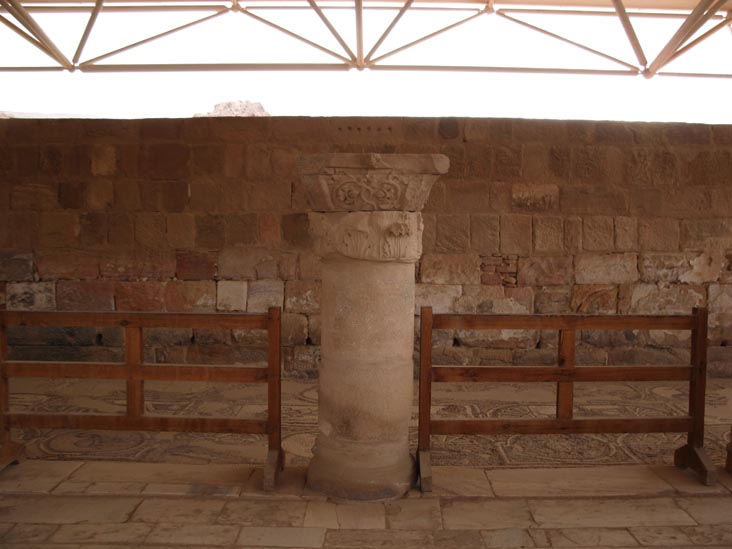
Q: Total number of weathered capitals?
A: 1